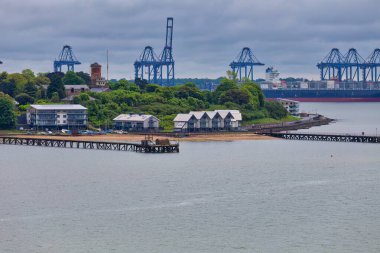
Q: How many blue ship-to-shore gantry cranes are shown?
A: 7